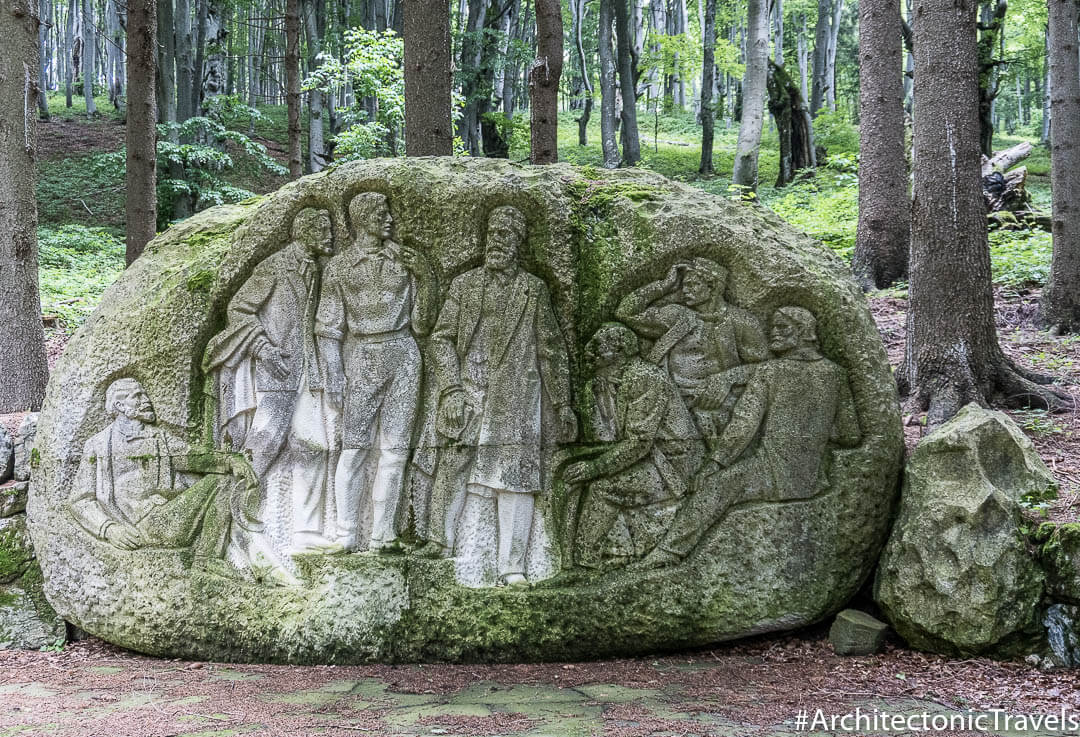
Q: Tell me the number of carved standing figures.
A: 3